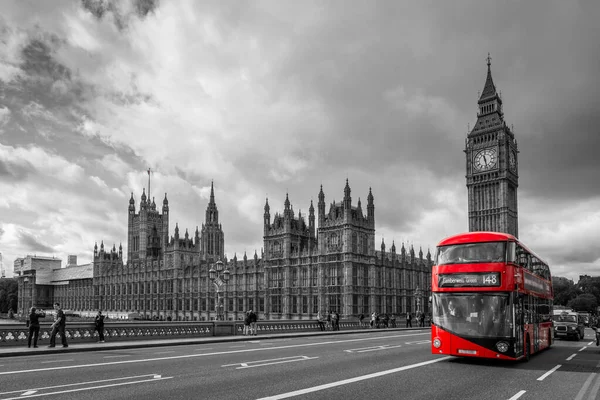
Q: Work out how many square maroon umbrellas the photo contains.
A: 0